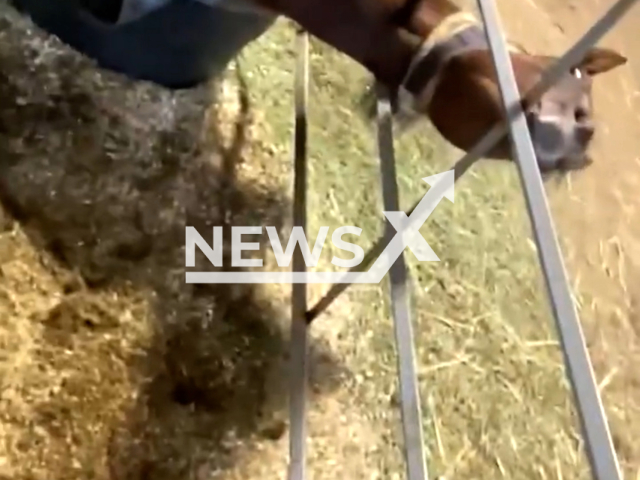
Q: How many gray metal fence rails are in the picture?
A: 4